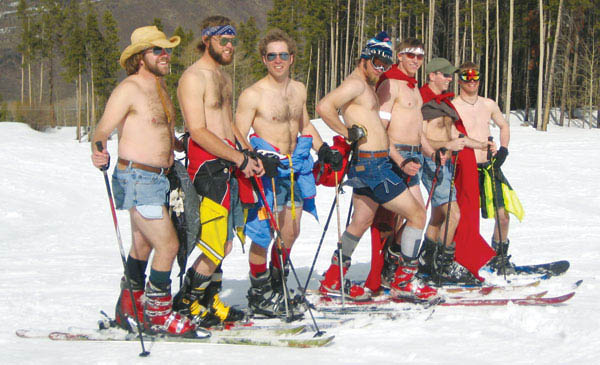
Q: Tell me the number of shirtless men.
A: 7